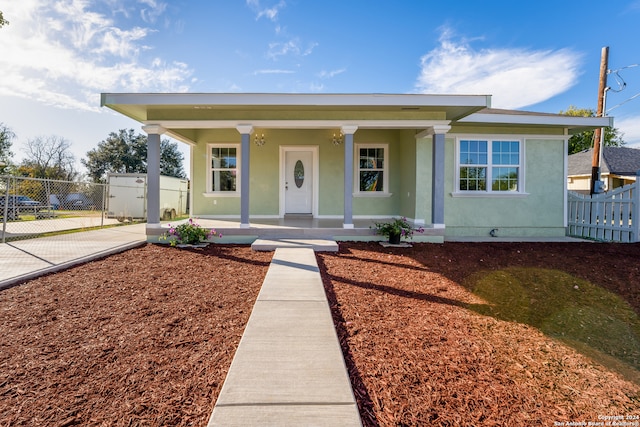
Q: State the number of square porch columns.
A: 4